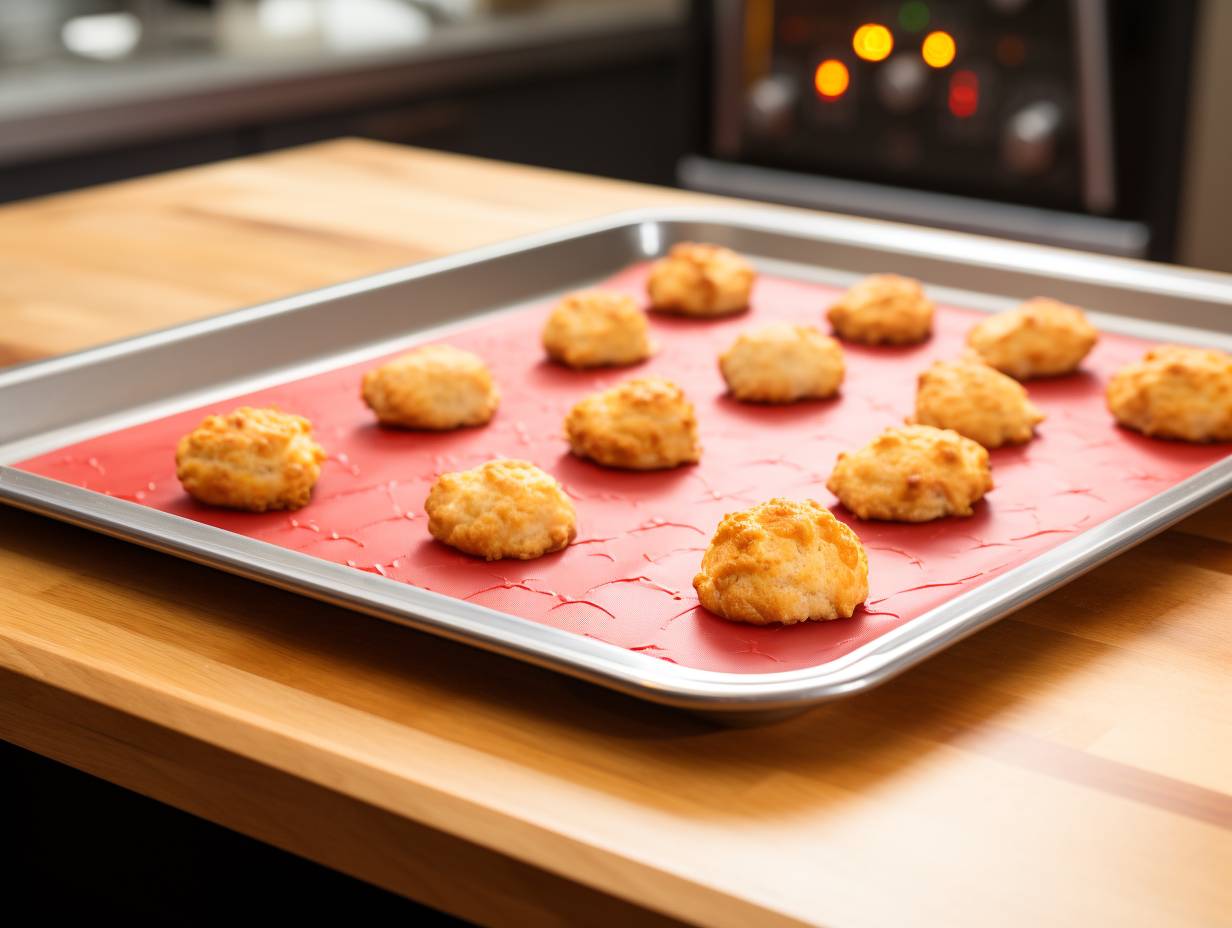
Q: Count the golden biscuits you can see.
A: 13